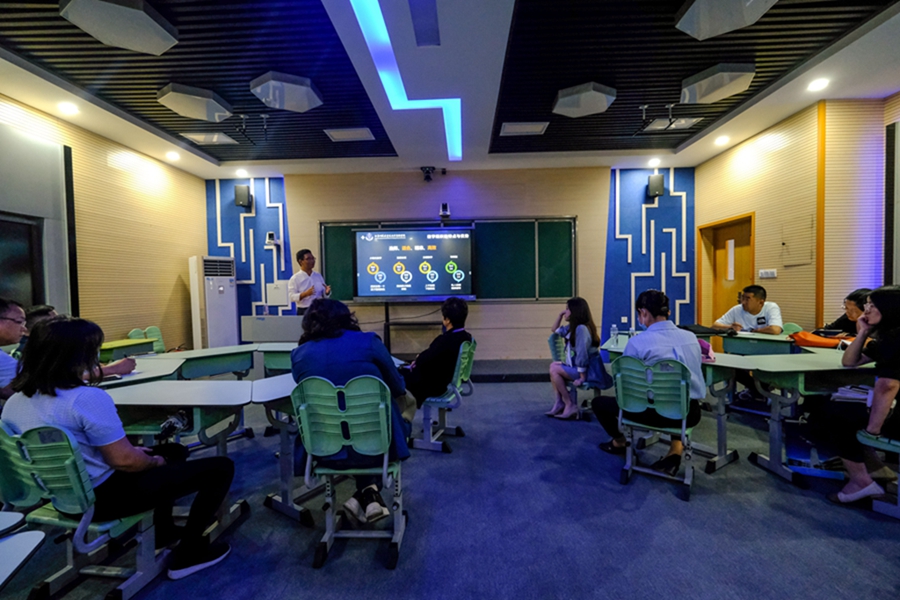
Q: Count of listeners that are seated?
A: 10